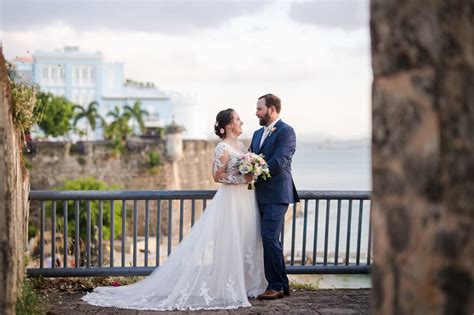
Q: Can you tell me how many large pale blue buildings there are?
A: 1